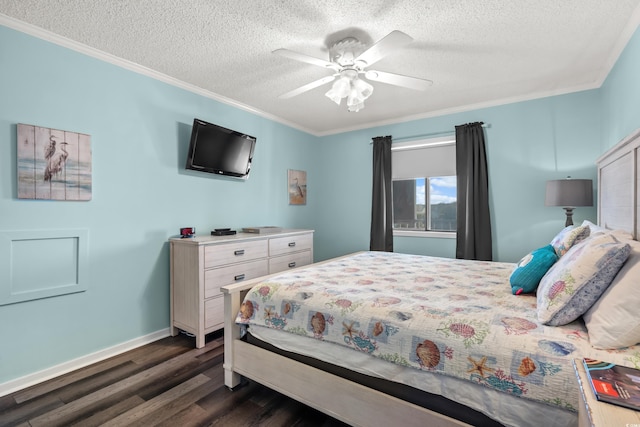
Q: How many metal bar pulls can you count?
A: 4